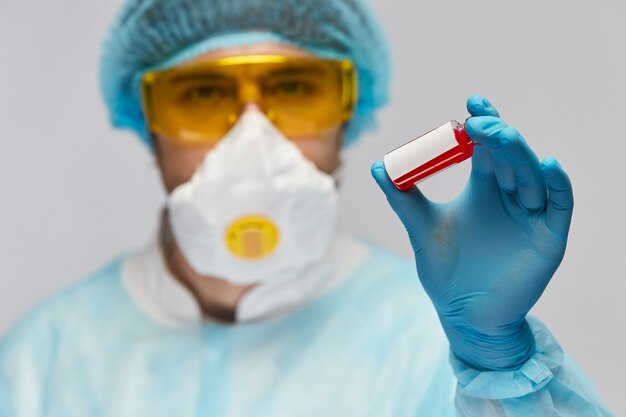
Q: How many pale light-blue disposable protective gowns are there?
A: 1